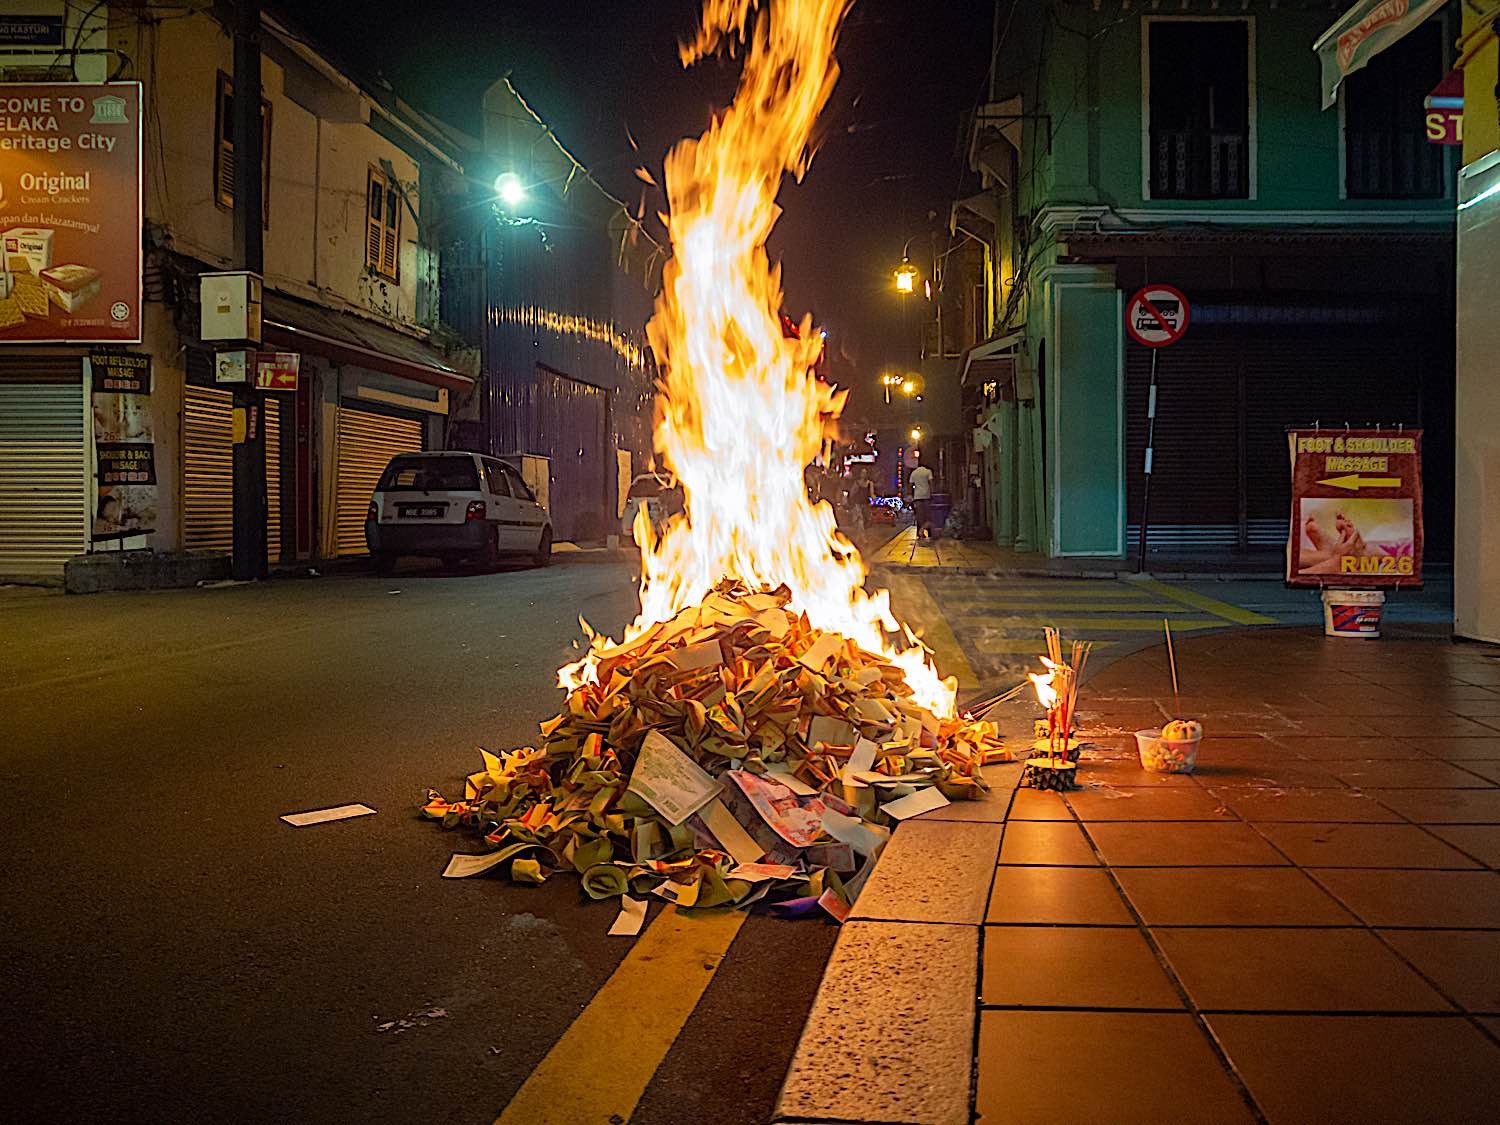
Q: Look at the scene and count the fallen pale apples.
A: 0